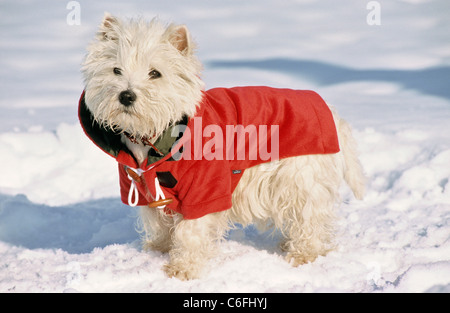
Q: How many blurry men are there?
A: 0